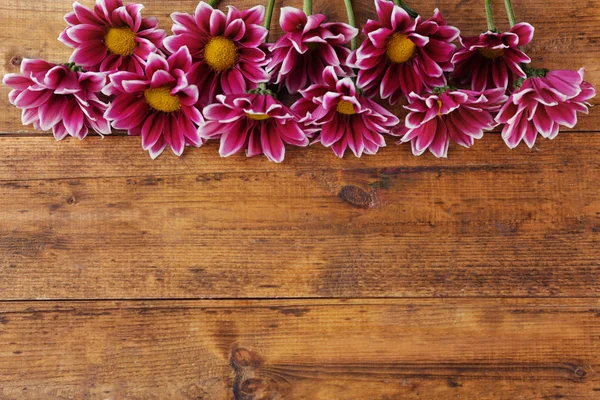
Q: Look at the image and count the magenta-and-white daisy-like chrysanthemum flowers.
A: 11